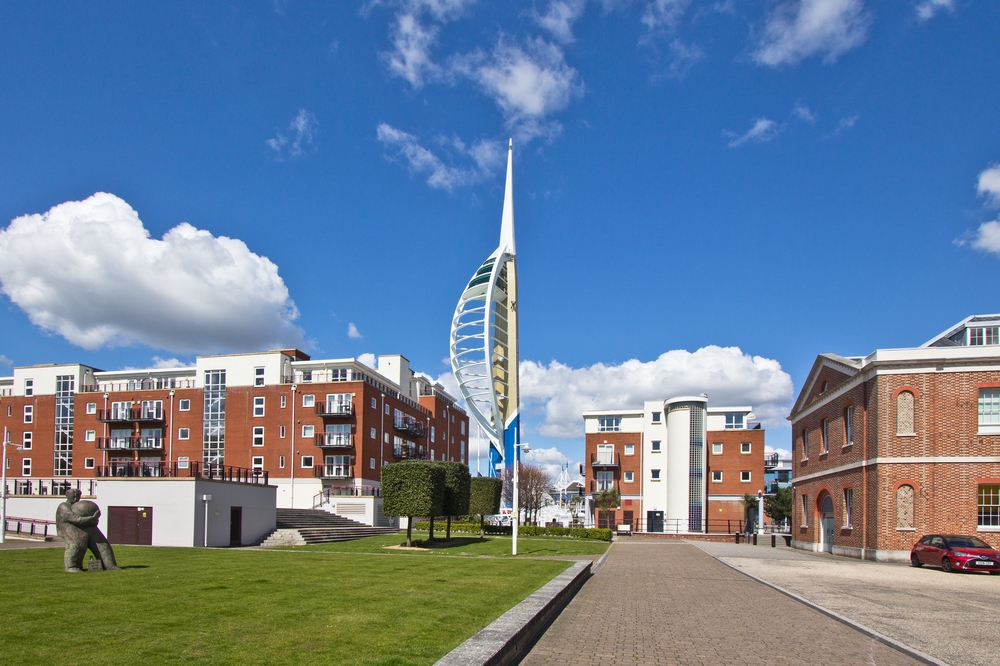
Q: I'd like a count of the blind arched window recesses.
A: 2